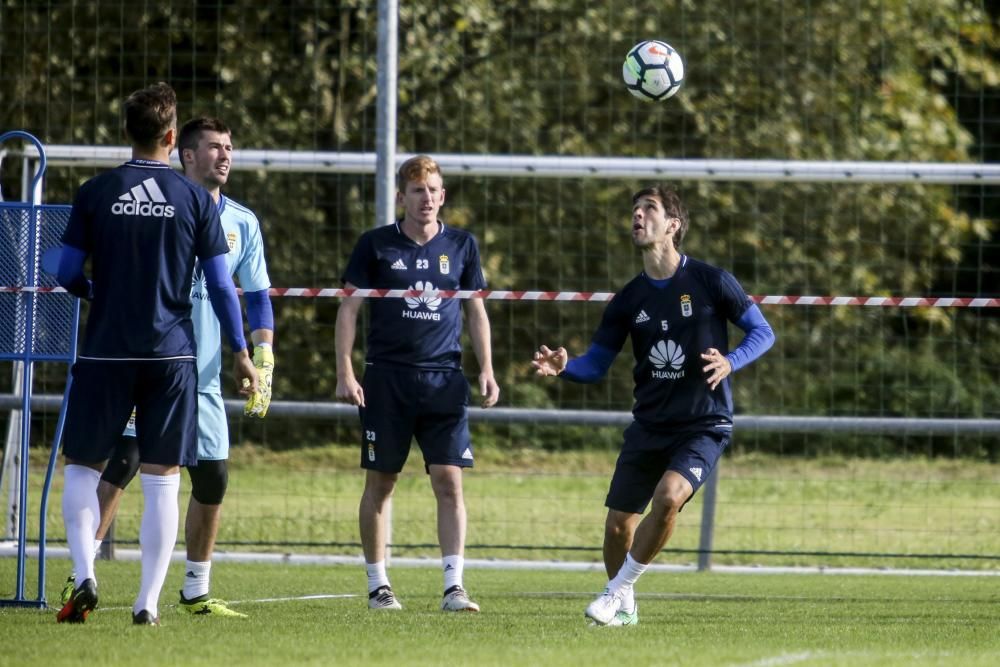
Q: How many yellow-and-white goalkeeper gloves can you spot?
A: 1